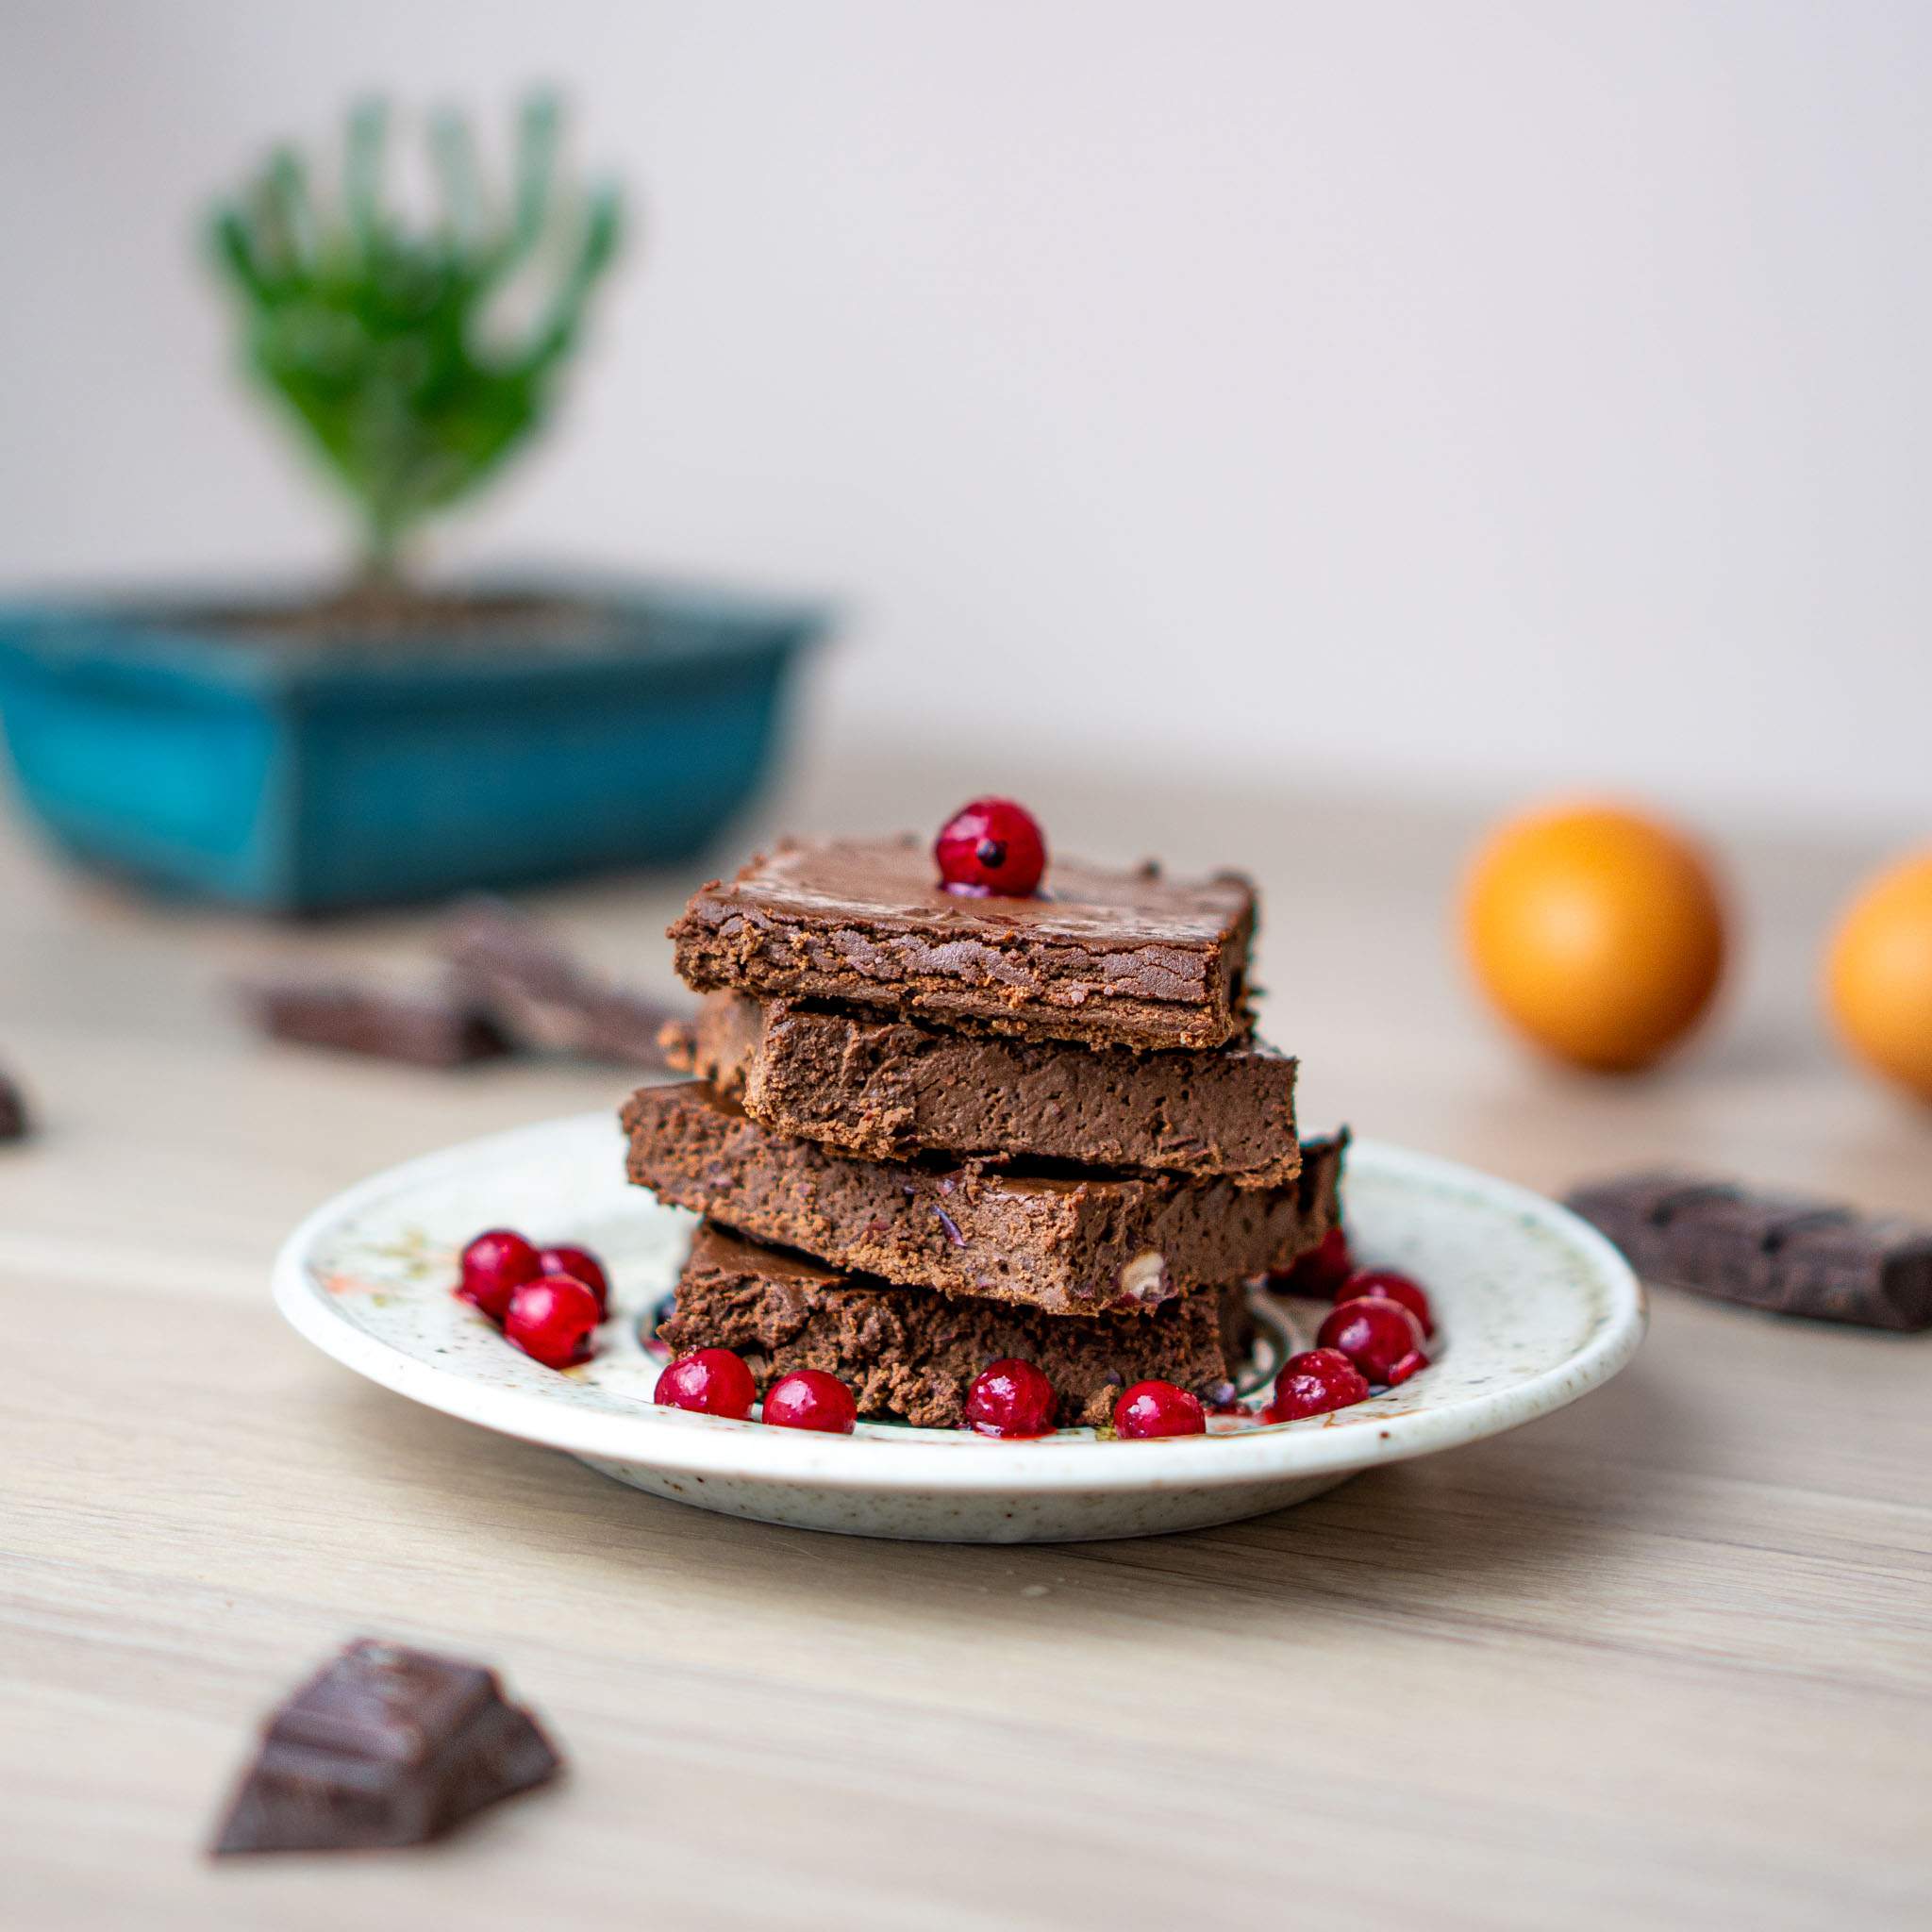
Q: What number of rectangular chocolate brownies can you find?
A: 4